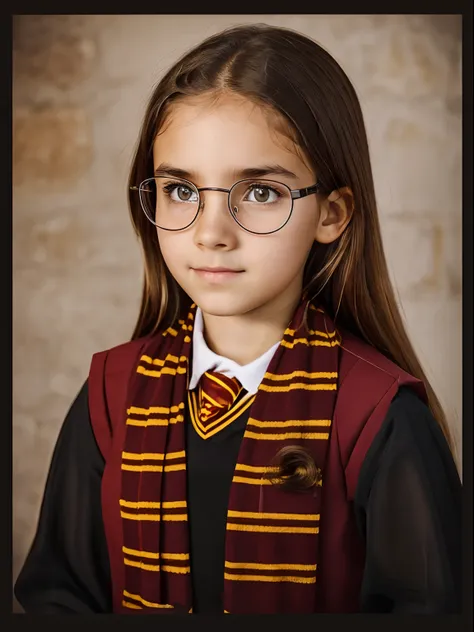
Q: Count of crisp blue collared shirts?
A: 0